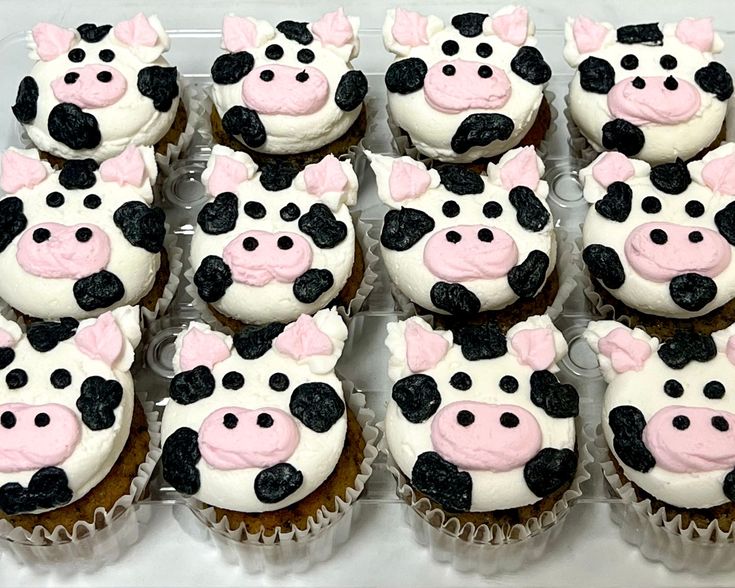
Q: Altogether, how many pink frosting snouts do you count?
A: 12